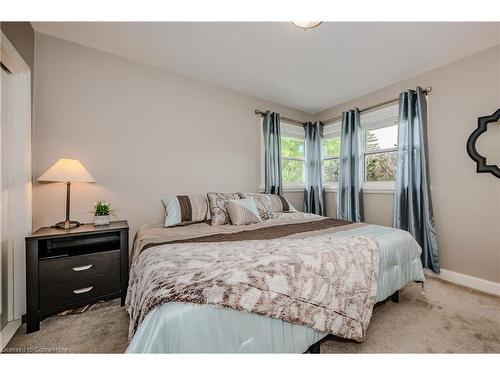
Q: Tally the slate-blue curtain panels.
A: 4